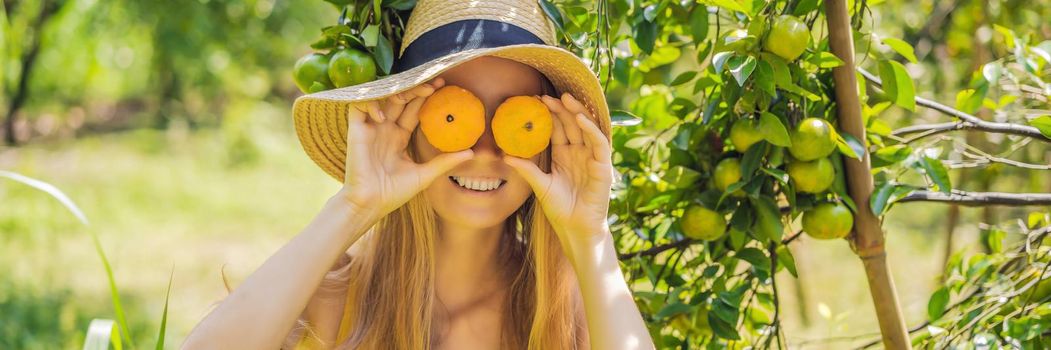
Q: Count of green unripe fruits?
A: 9